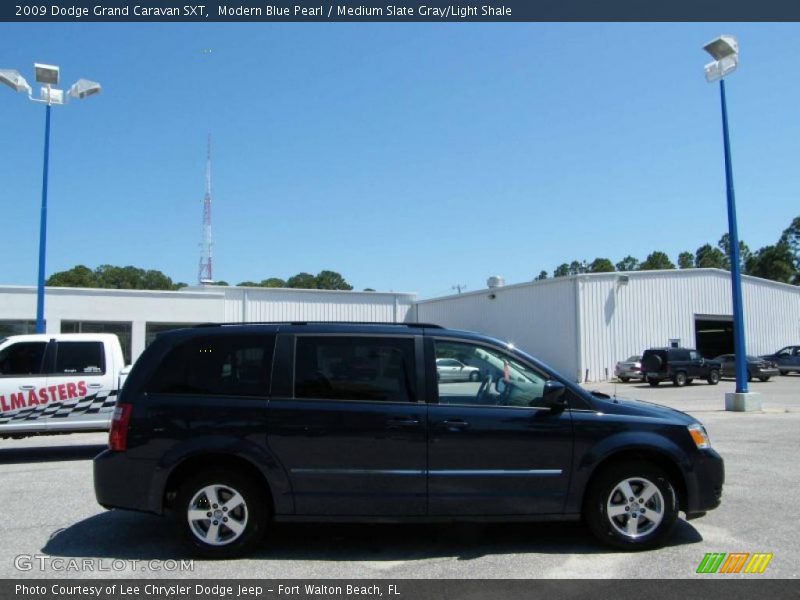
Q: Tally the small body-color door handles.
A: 2